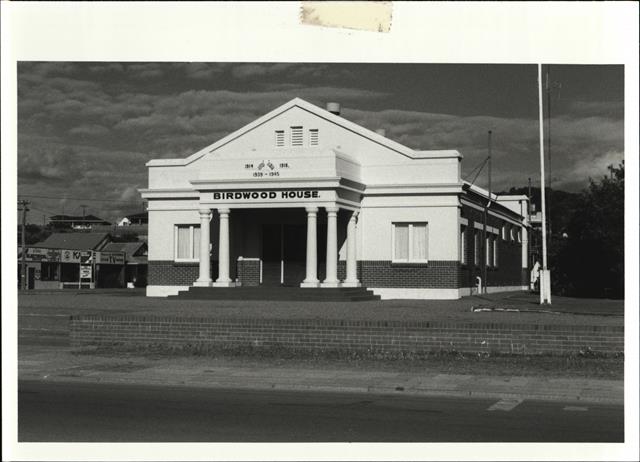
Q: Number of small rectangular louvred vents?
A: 3